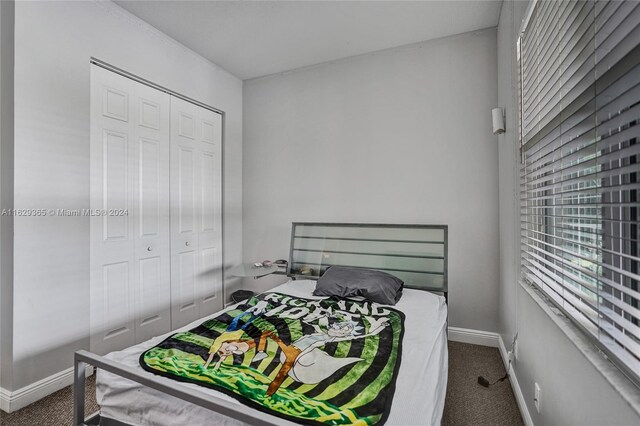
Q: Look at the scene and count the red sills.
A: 0